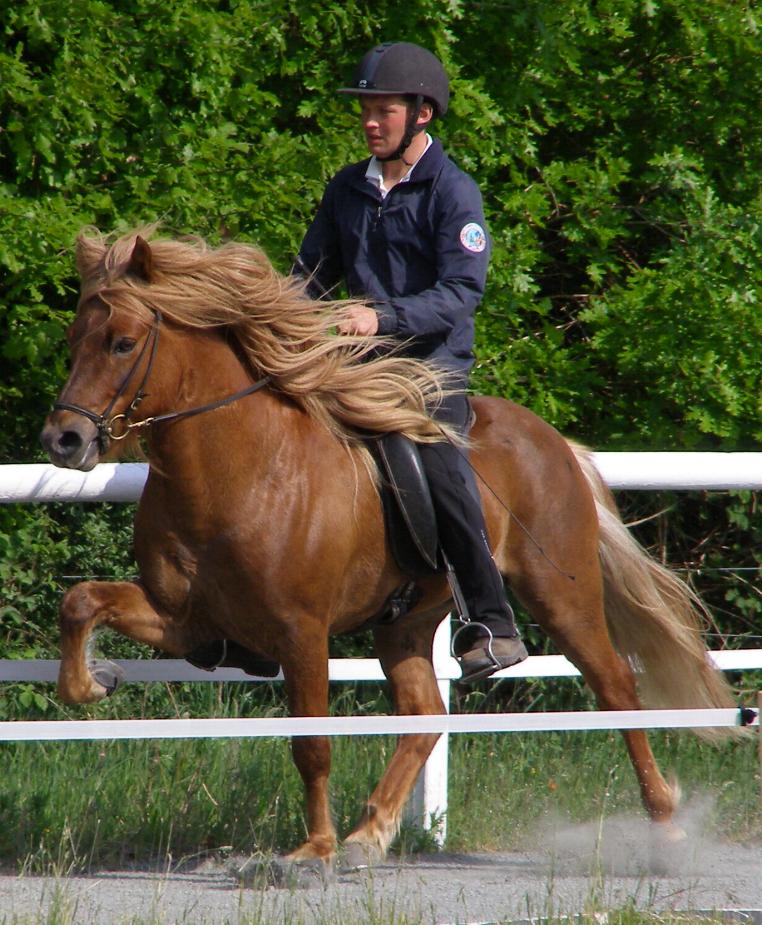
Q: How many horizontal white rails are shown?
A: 3